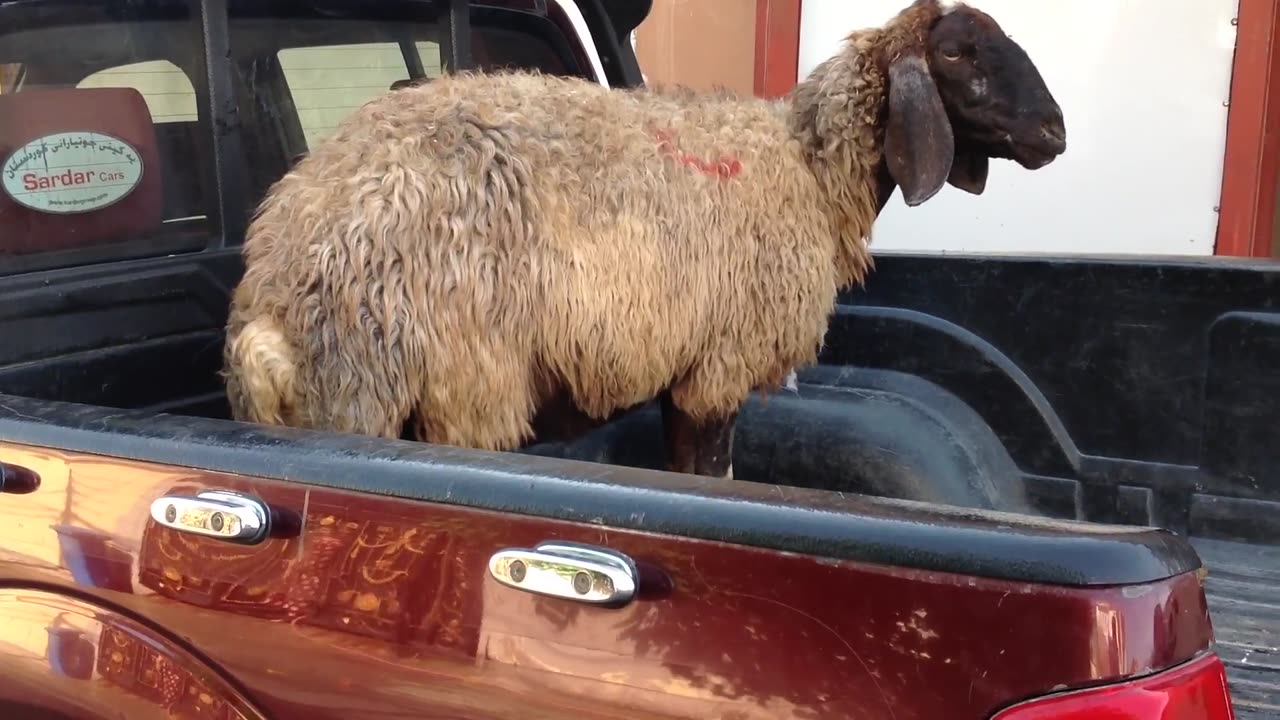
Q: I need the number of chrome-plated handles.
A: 2